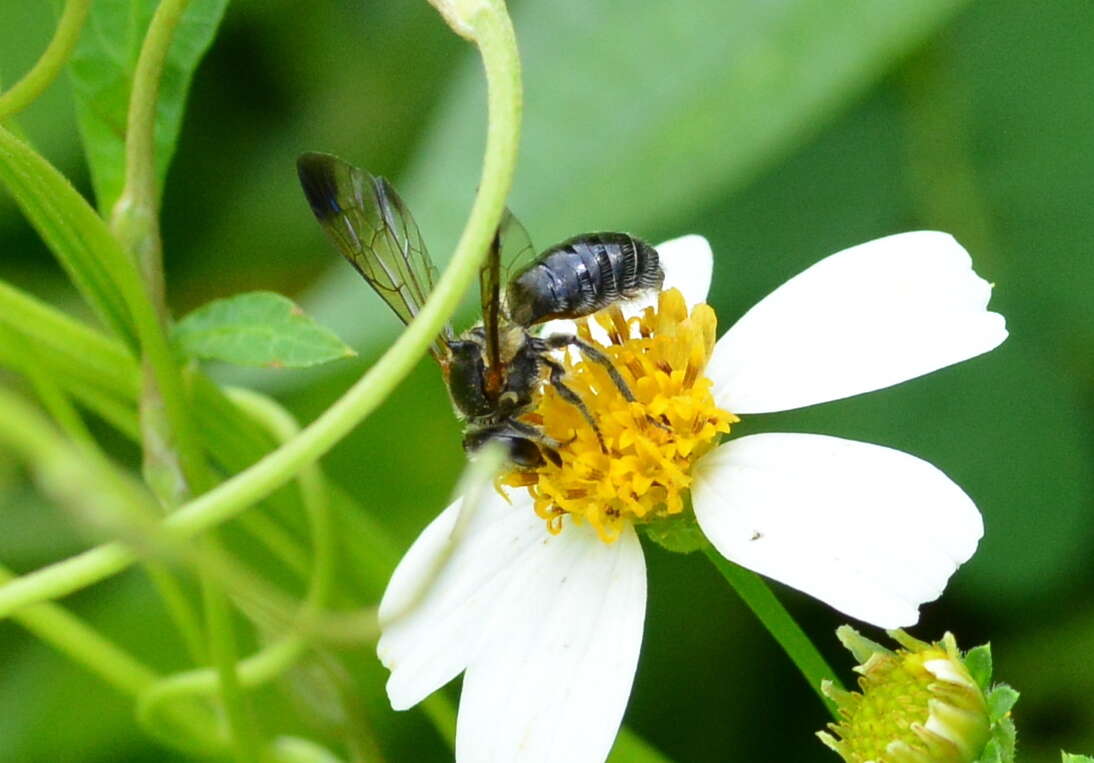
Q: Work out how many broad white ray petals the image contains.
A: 5